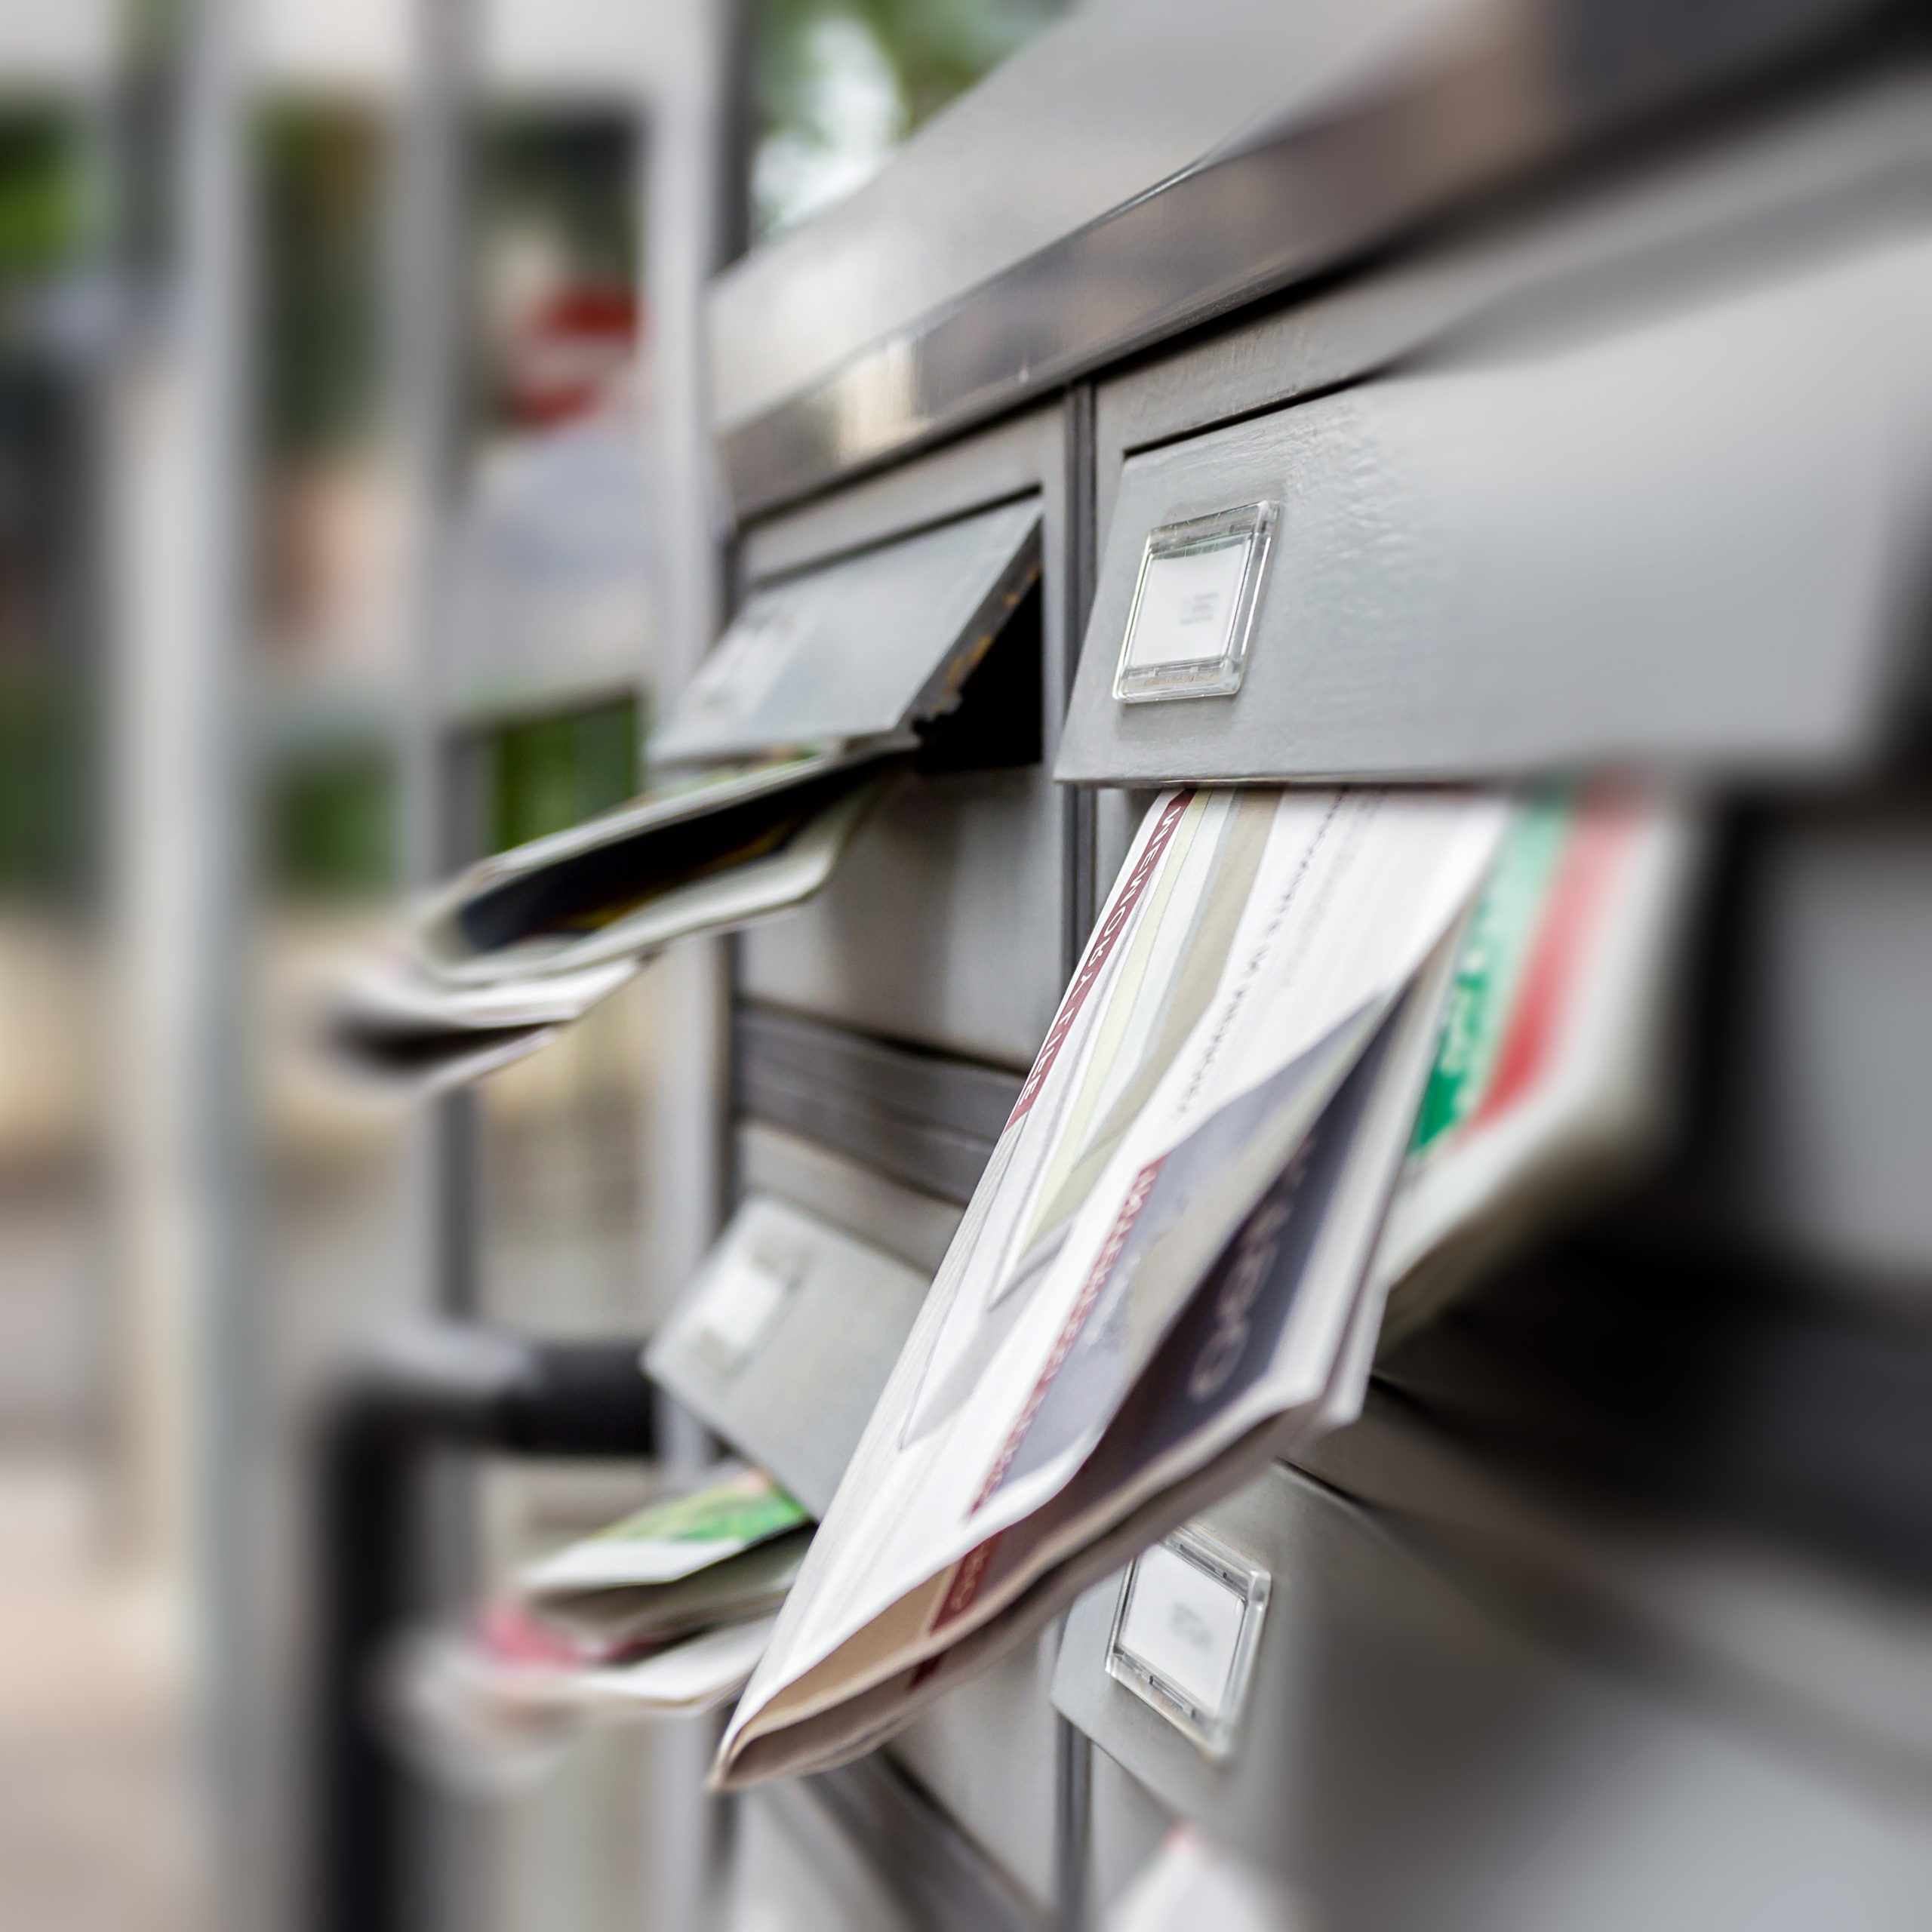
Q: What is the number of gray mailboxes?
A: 4